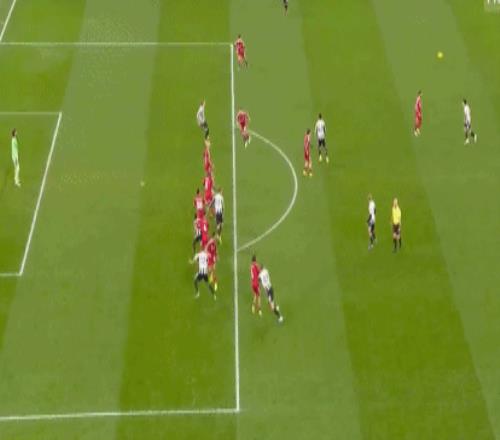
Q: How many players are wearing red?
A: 10